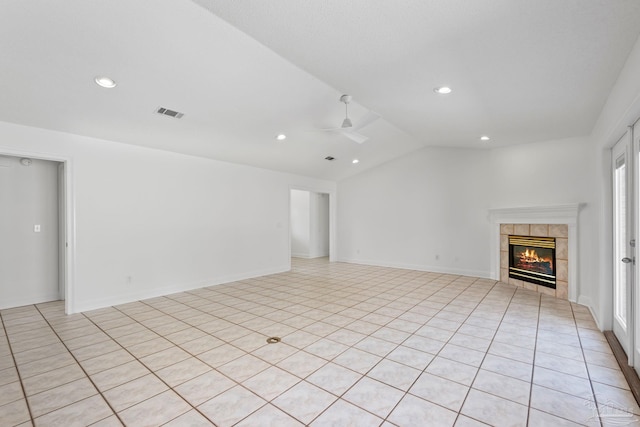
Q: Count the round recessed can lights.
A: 5